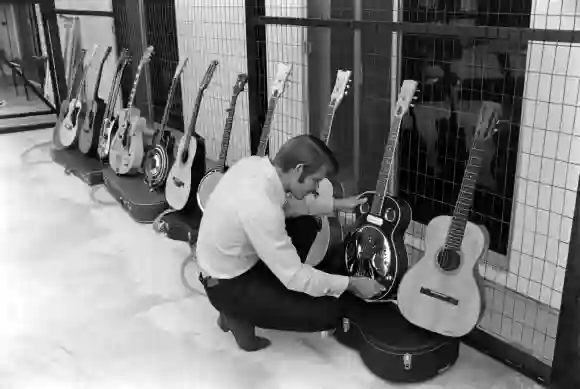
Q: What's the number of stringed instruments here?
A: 12